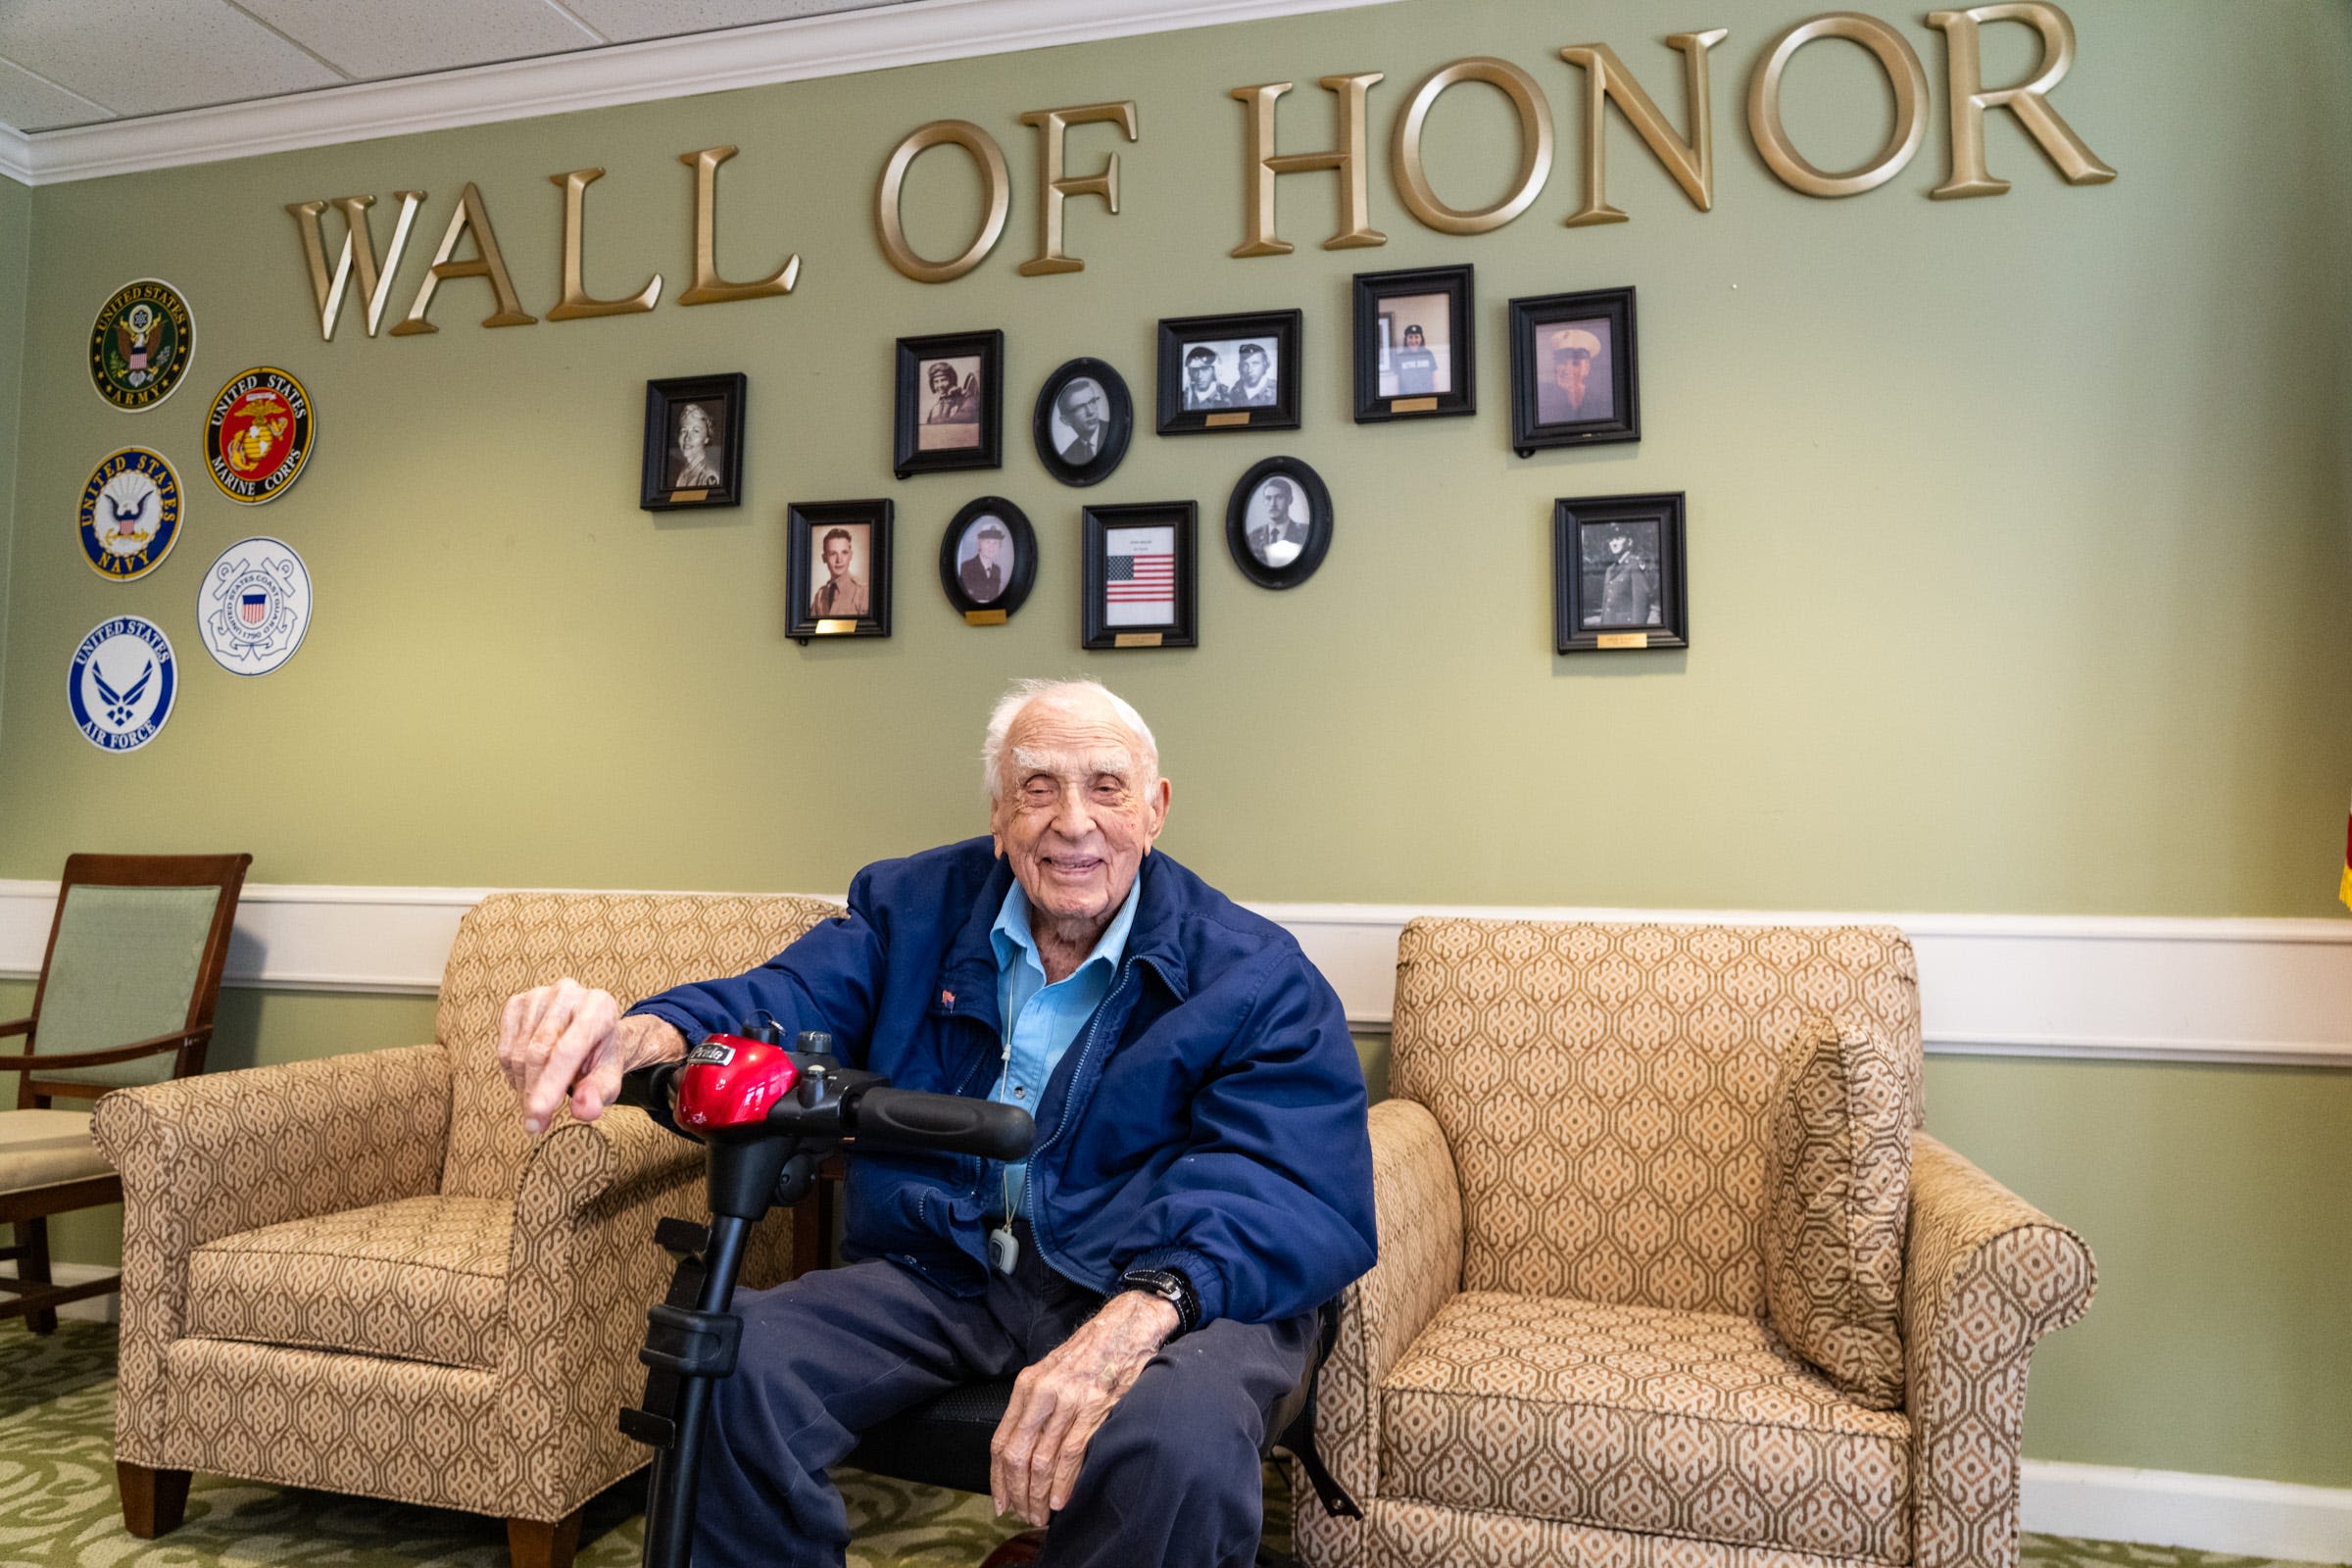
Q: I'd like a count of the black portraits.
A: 11